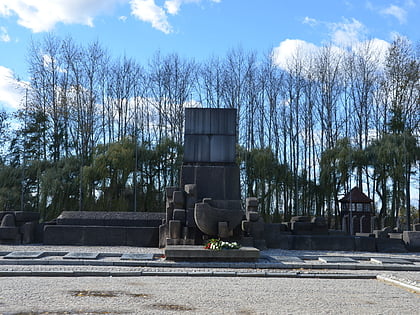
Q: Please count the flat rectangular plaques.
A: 6